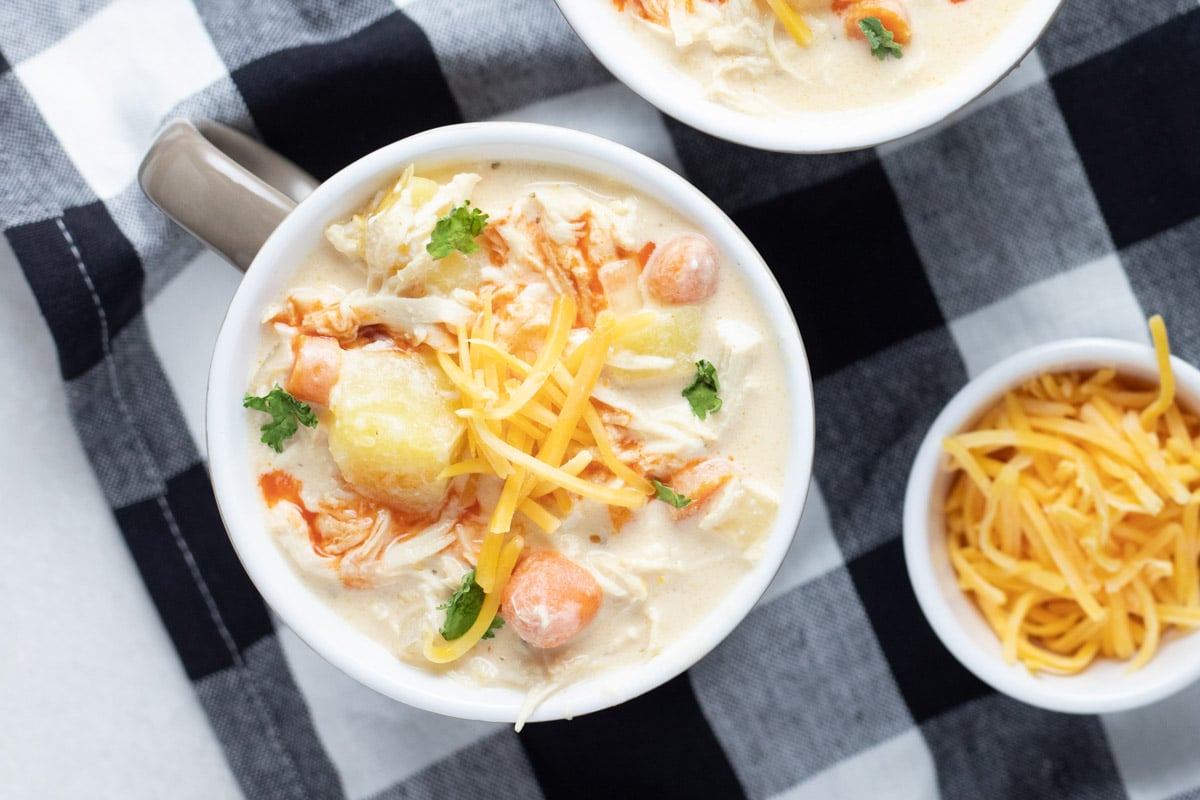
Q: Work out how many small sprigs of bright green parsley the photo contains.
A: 6